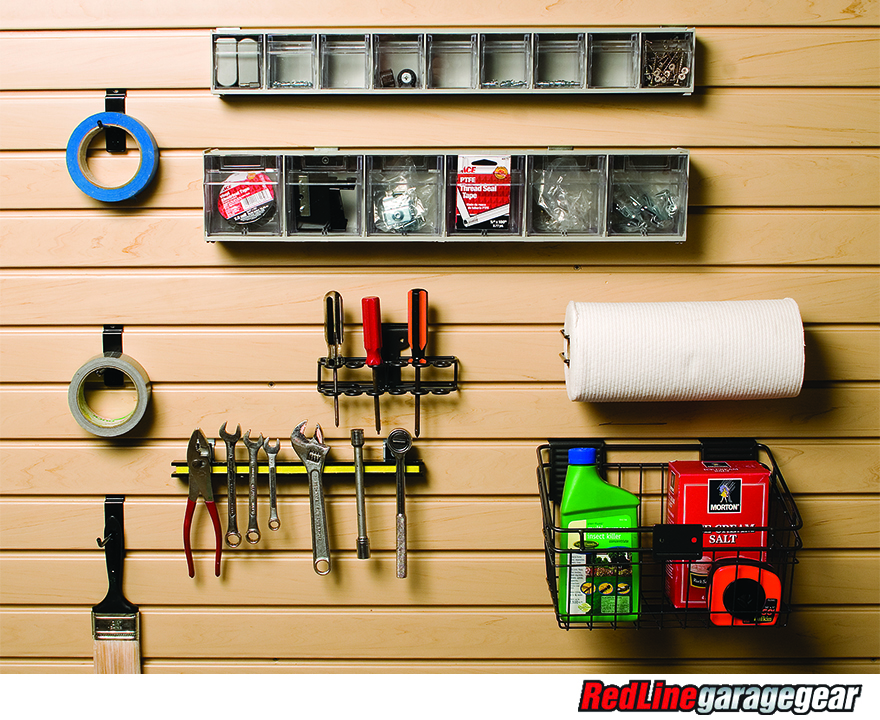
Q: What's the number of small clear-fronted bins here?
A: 15